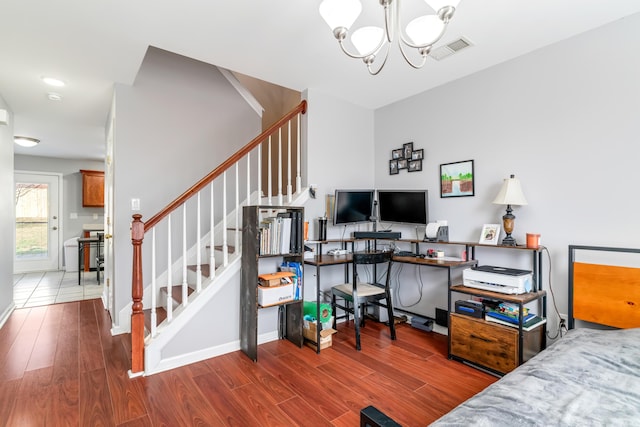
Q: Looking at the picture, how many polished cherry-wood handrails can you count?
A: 1